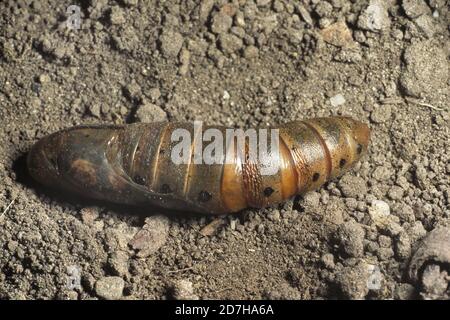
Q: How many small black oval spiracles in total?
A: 7